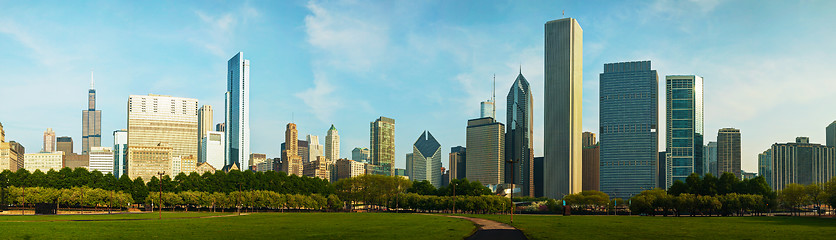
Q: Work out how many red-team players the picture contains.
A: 0